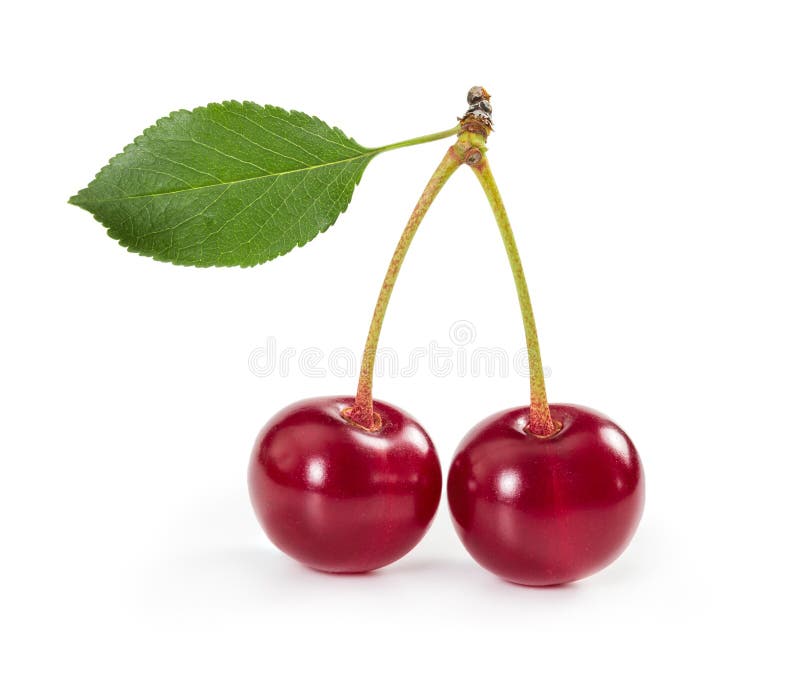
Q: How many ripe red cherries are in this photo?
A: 2